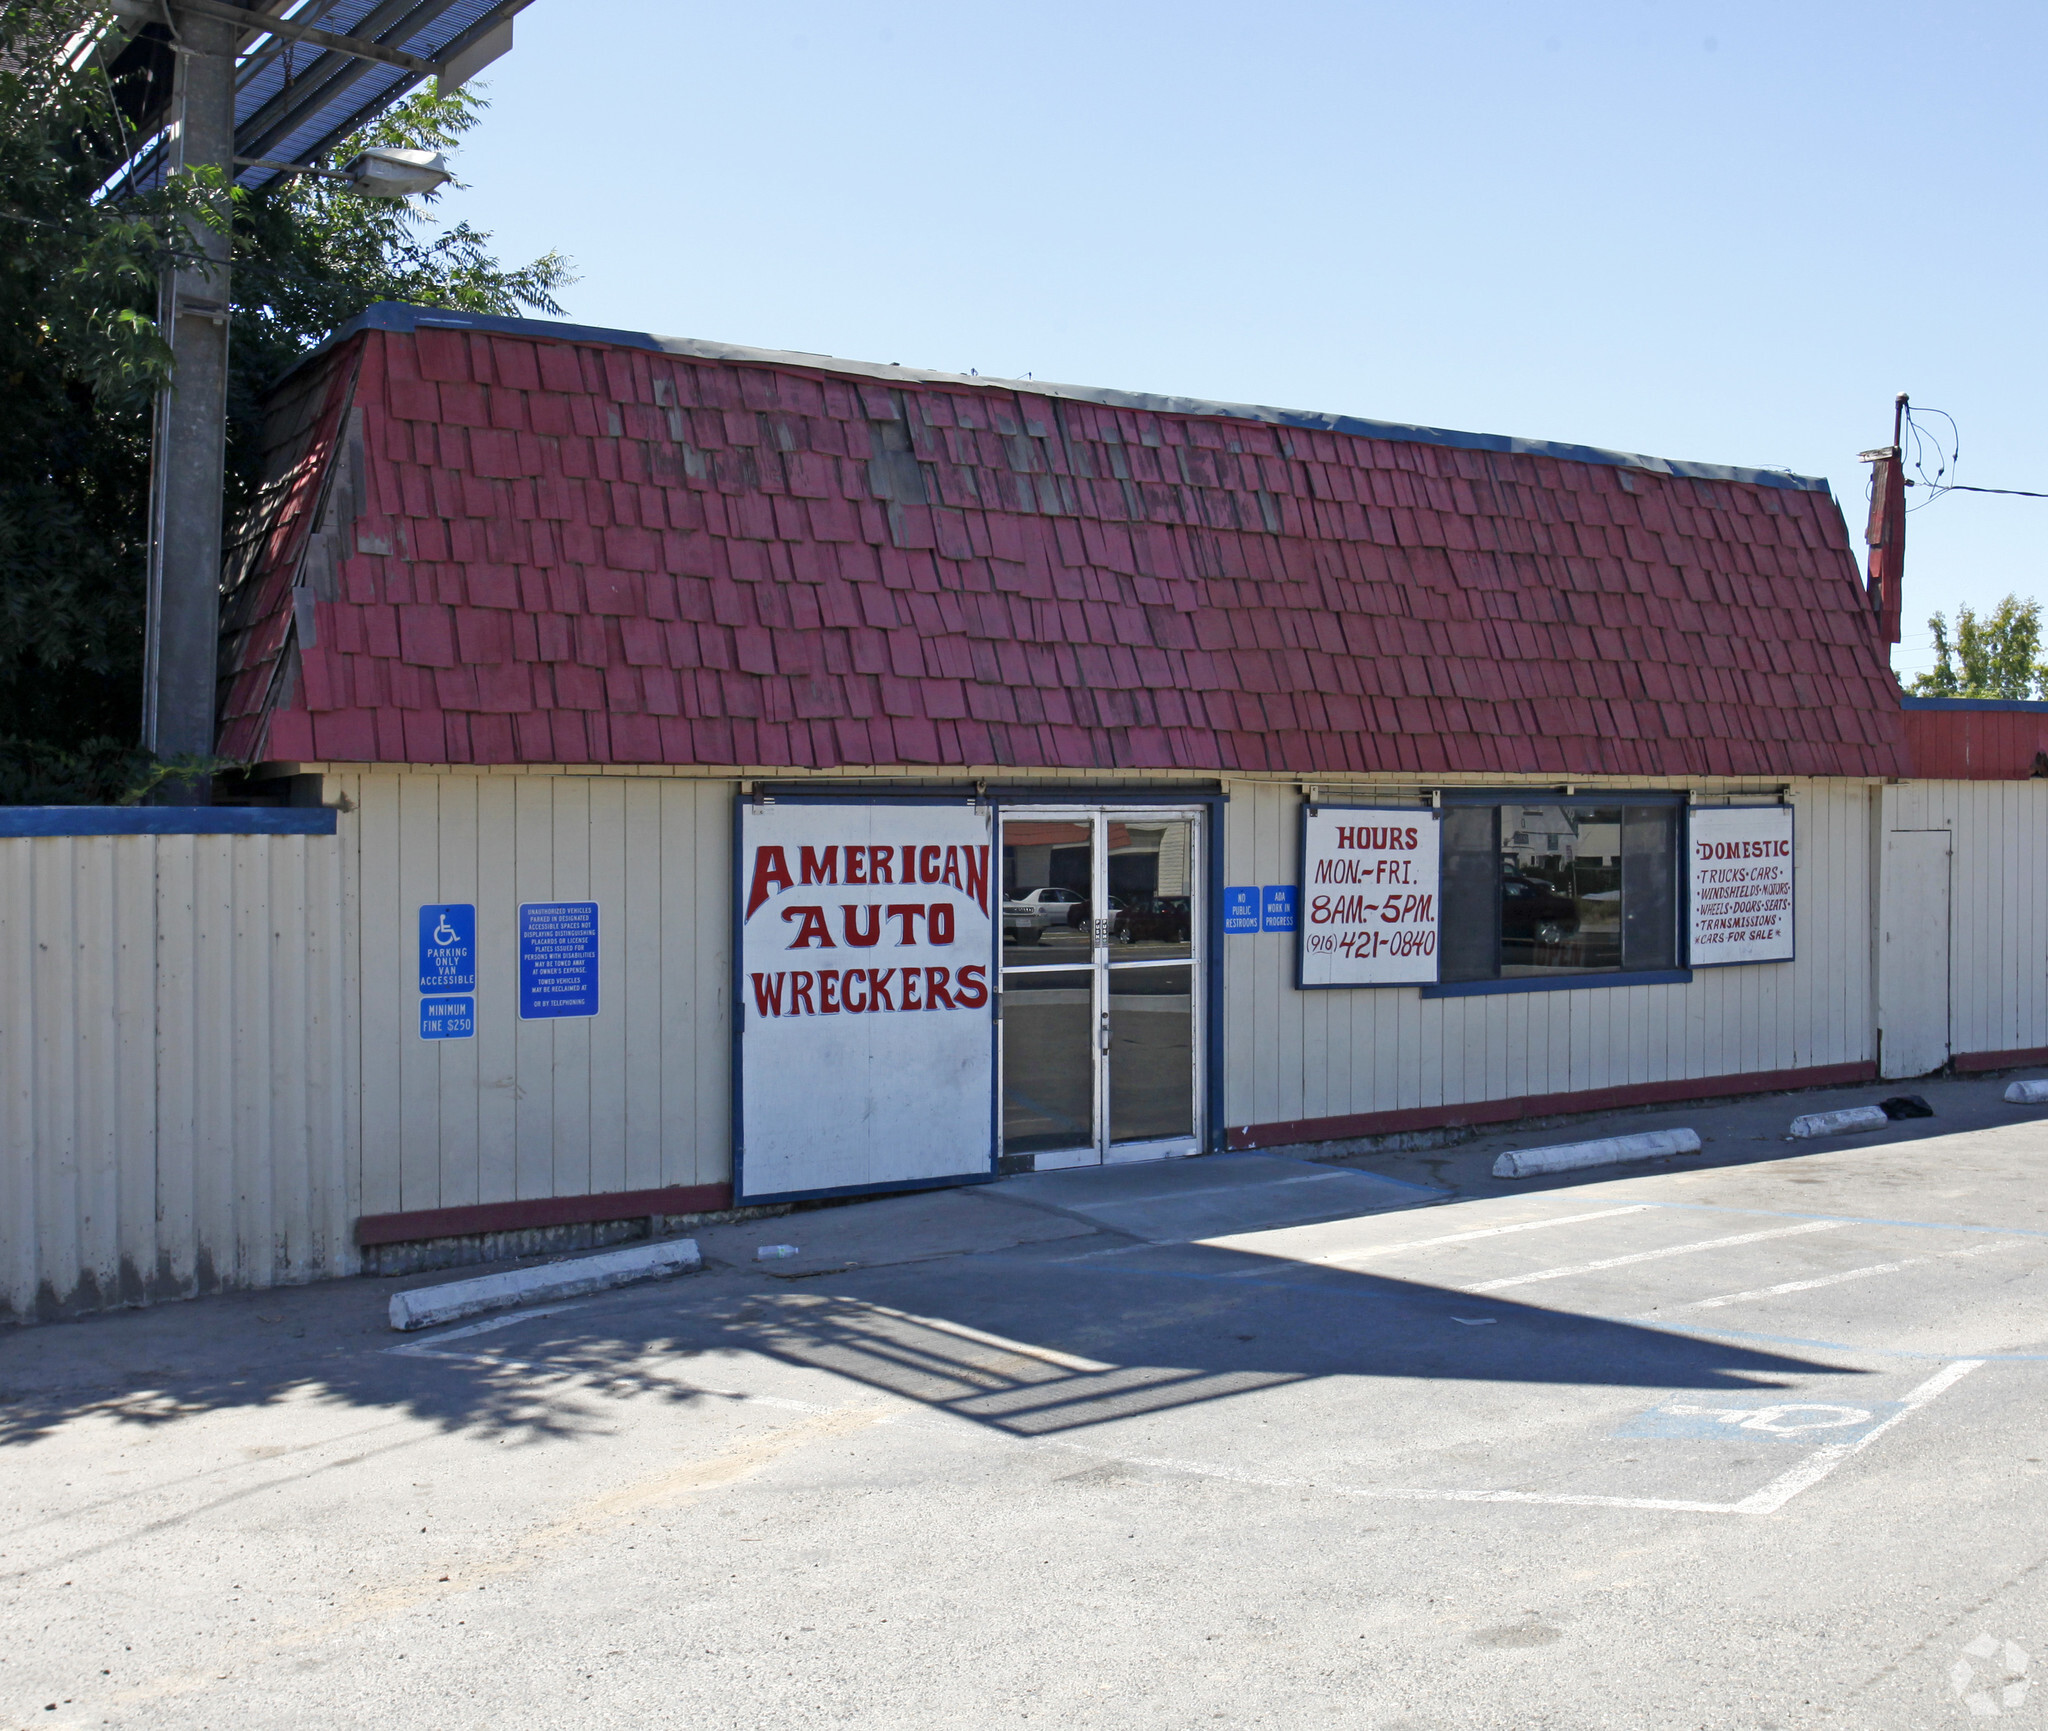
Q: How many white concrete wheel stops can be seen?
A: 4